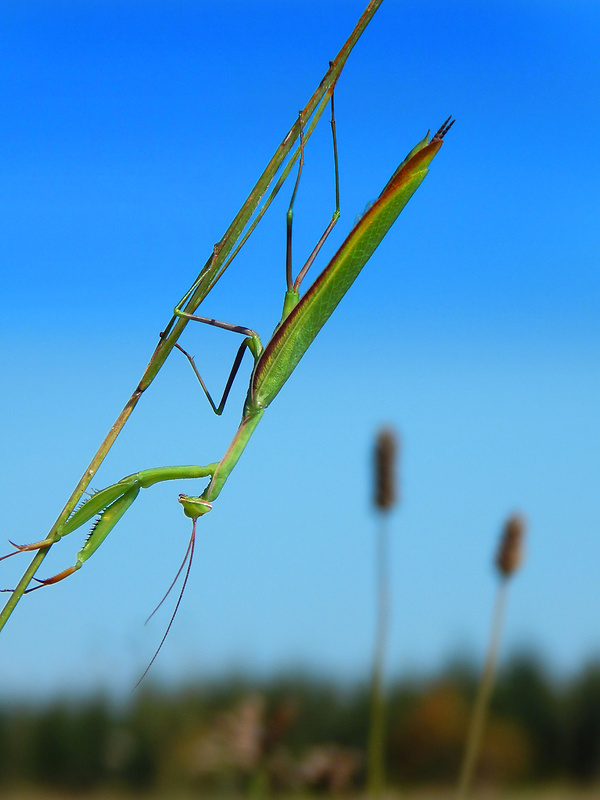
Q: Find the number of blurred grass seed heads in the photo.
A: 2